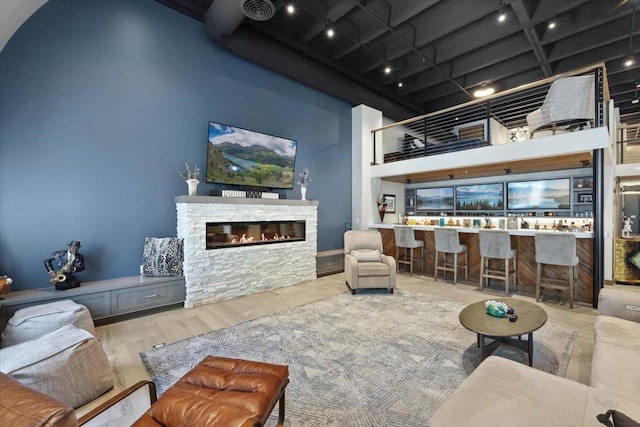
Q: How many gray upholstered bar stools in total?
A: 4